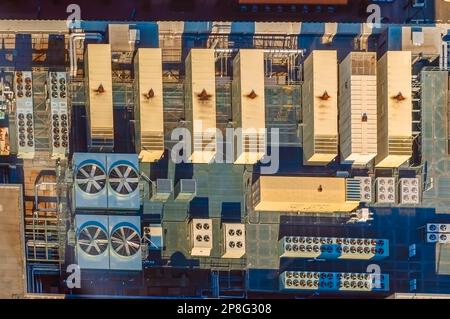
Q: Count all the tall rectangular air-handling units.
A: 7